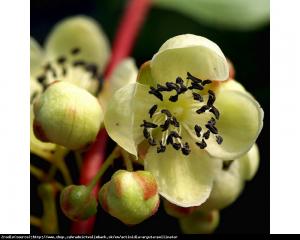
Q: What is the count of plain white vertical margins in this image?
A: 2